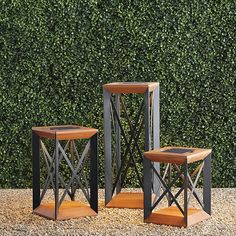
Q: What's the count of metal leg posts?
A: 12